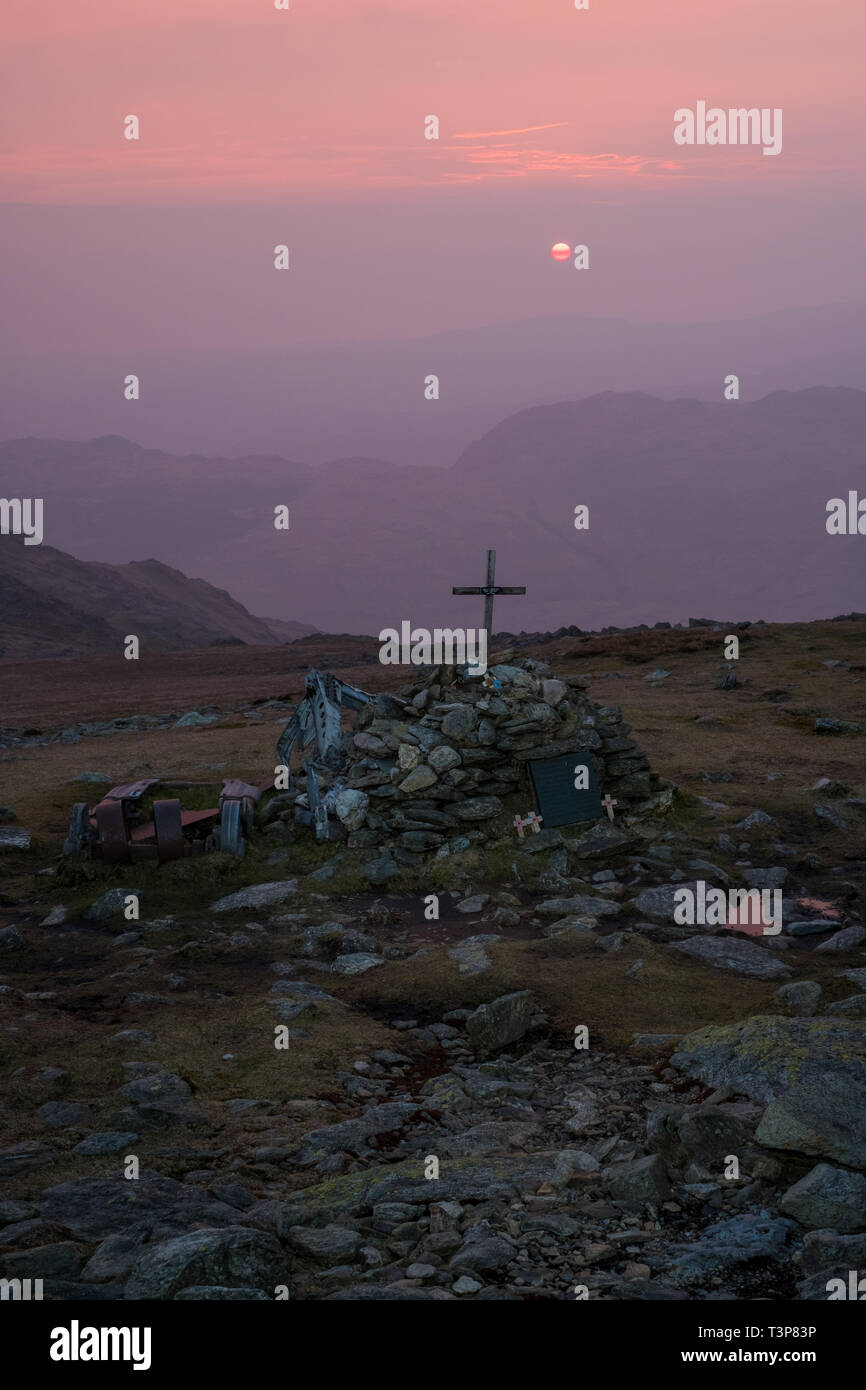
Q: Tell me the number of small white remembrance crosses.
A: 3